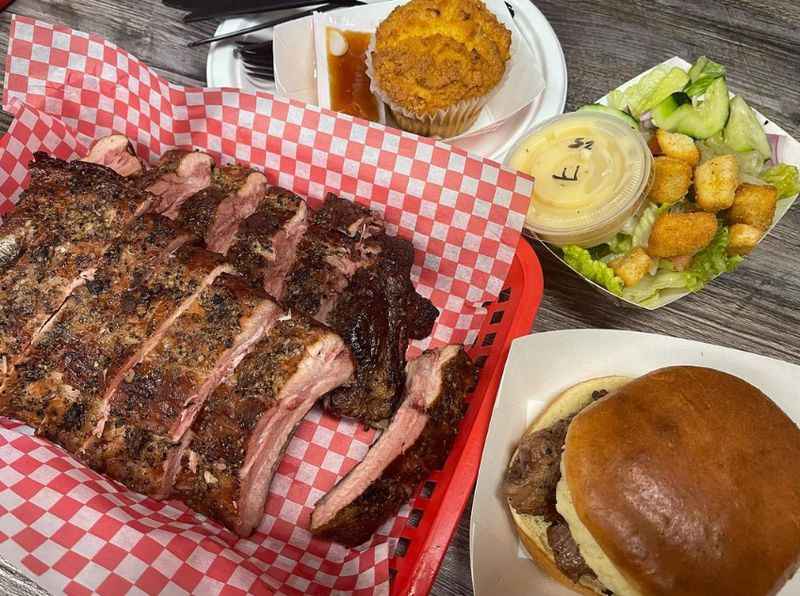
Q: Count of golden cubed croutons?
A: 7